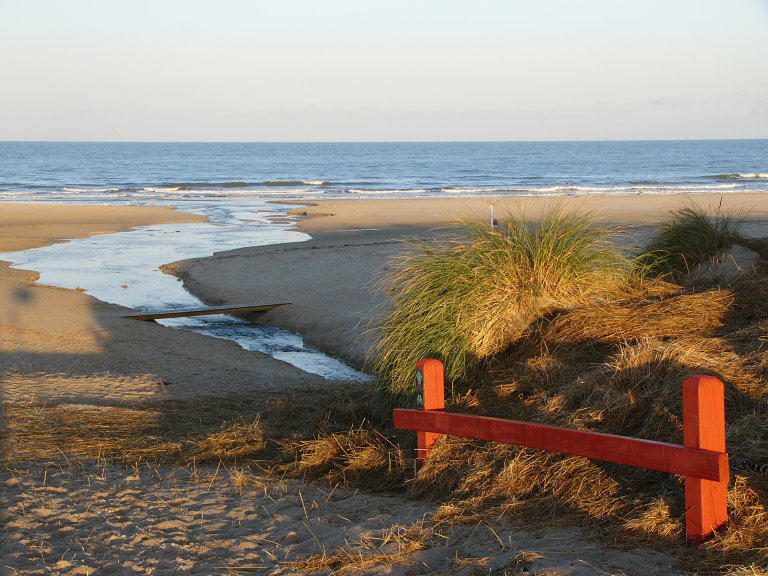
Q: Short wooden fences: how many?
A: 1